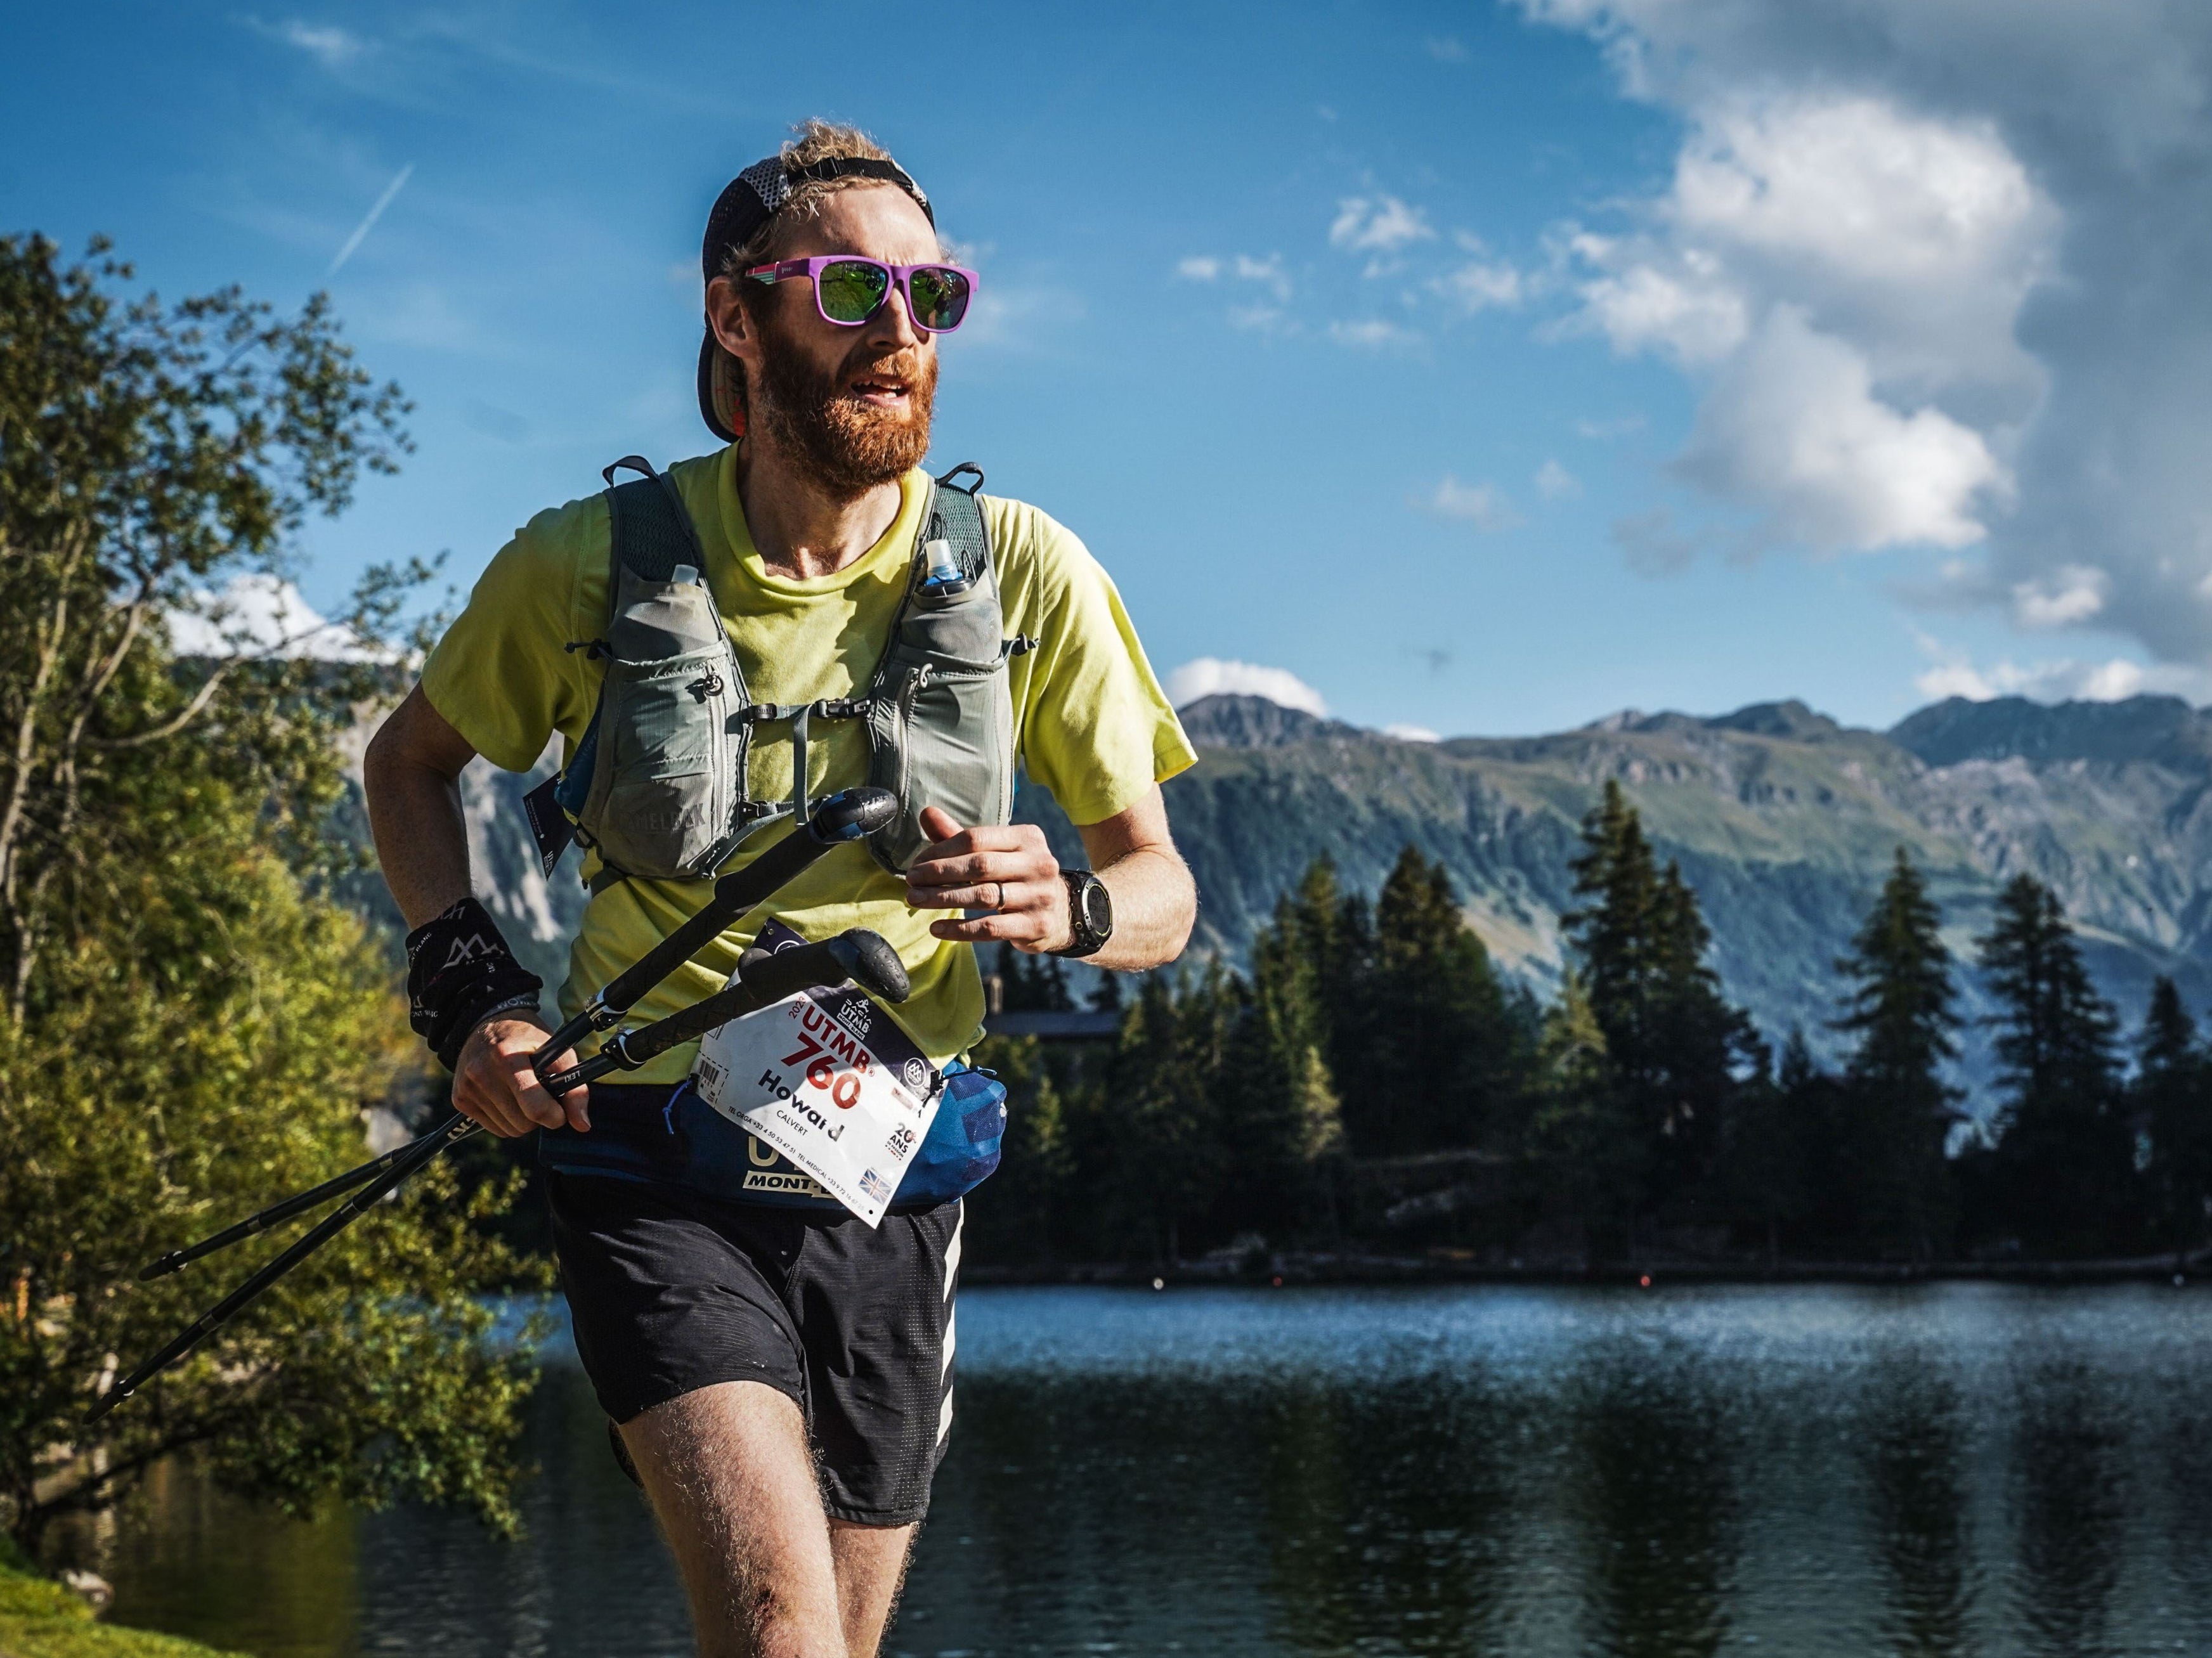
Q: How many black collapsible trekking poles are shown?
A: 2